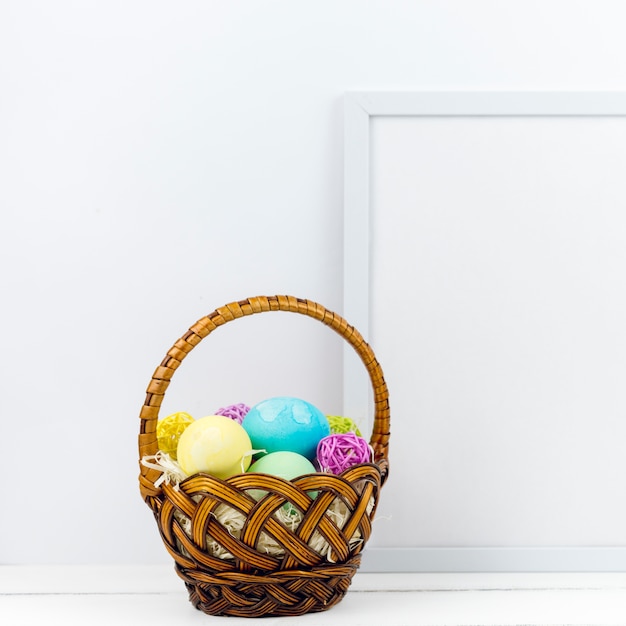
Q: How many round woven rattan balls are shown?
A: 4